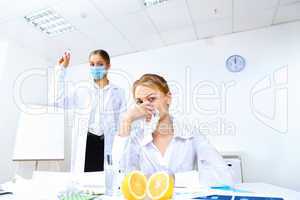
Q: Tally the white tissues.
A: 1